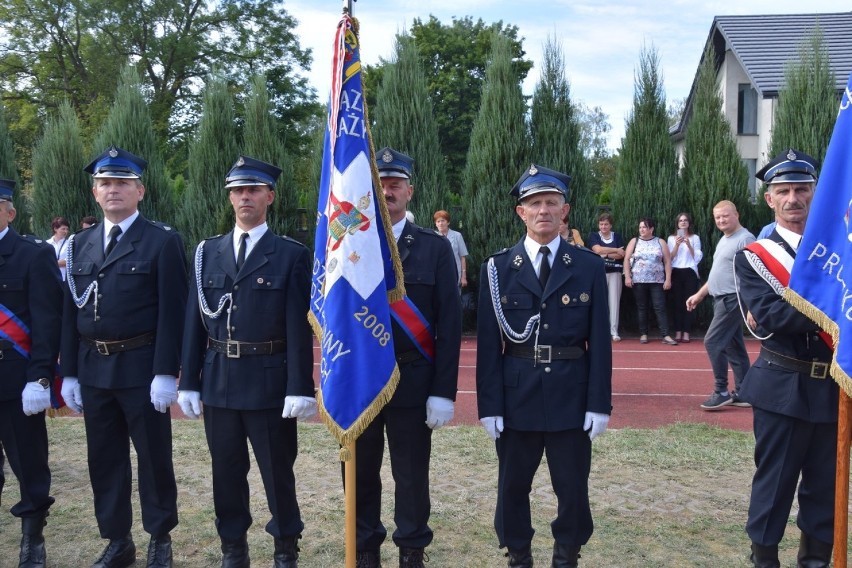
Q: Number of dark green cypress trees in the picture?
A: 11